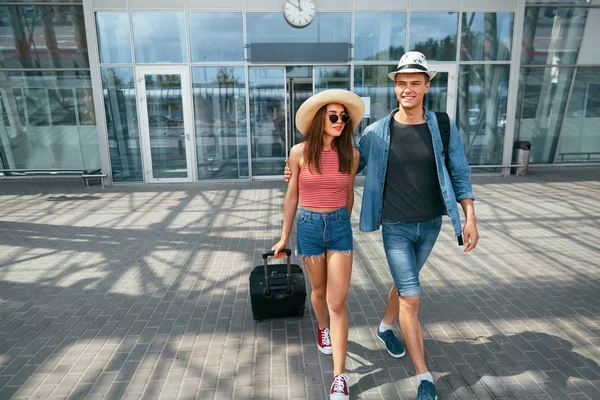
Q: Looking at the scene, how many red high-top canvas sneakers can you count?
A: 2